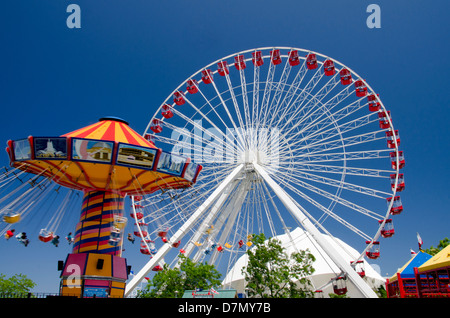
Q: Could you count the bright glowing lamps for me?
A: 0